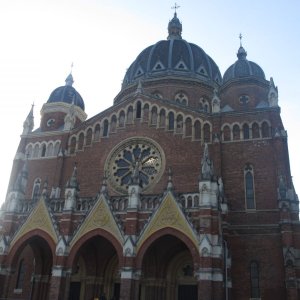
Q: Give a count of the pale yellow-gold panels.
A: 3